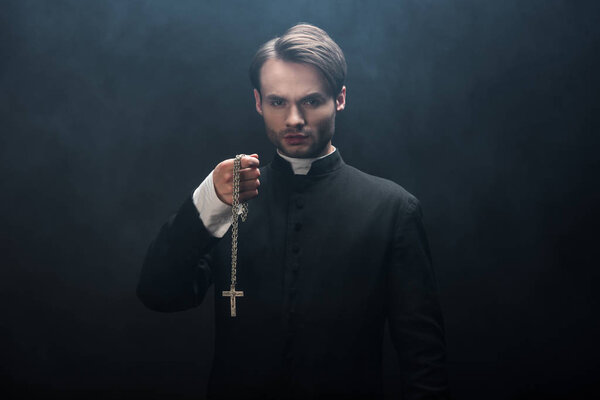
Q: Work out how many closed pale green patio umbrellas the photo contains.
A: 0